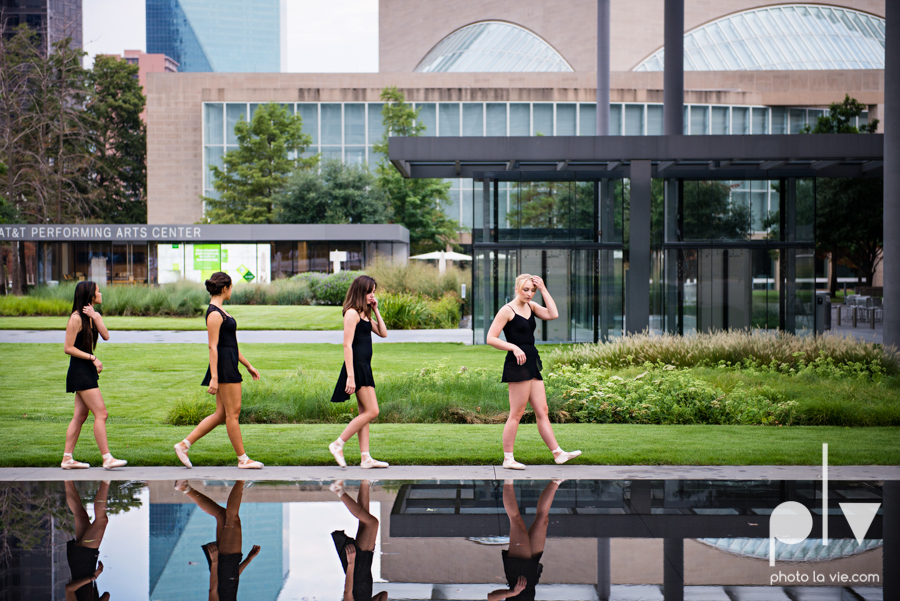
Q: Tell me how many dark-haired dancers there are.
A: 3